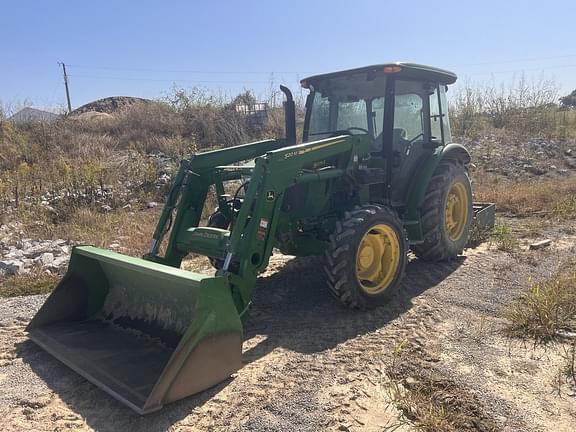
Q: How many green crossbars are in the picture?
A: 1